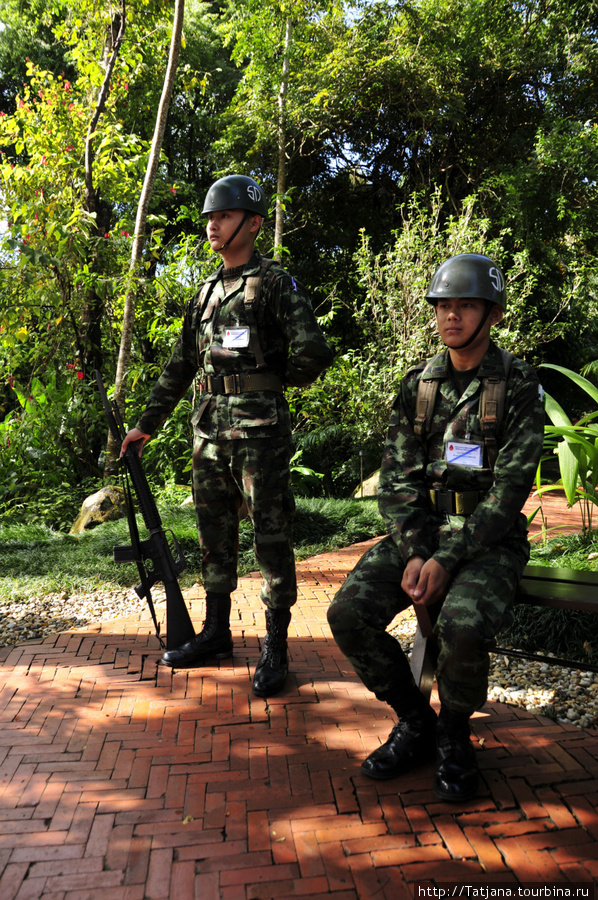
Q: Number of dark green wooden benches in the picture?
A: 1